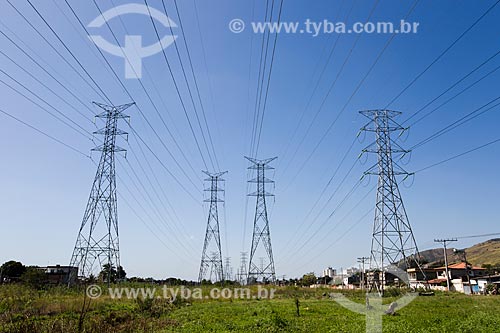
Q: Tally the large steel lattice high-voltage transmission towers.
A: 4